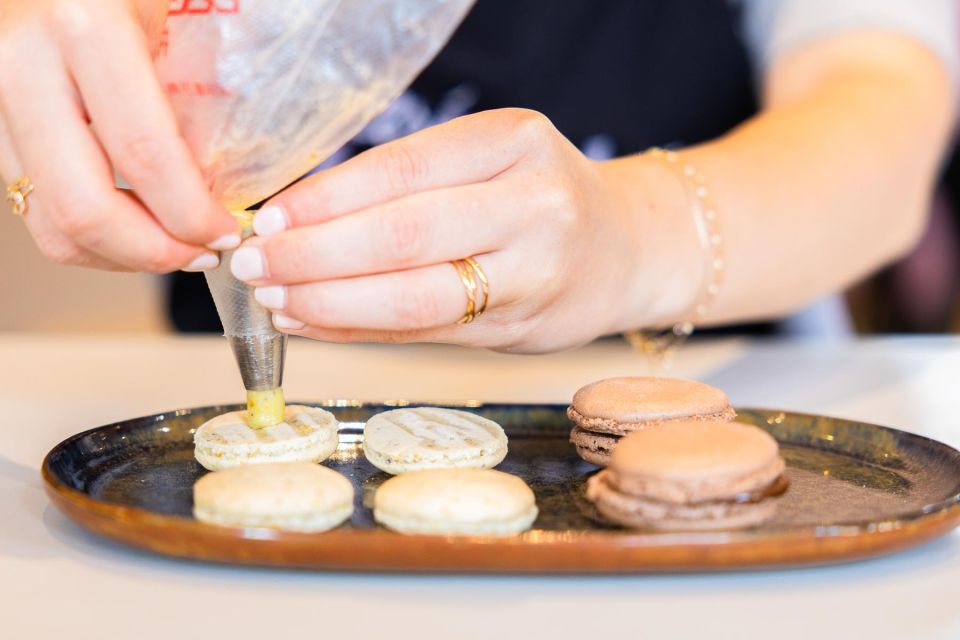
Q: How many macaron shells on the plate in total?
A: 8